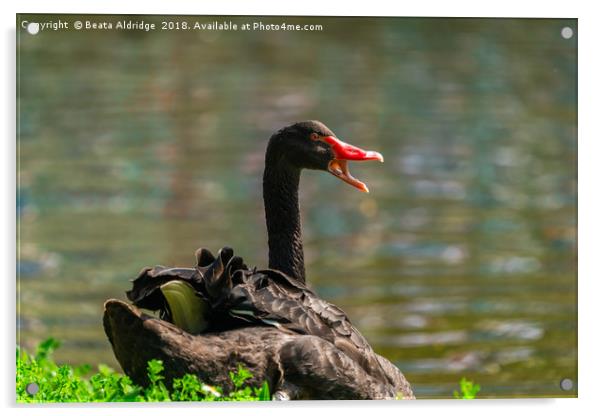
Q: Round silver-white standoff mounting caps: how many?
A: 4